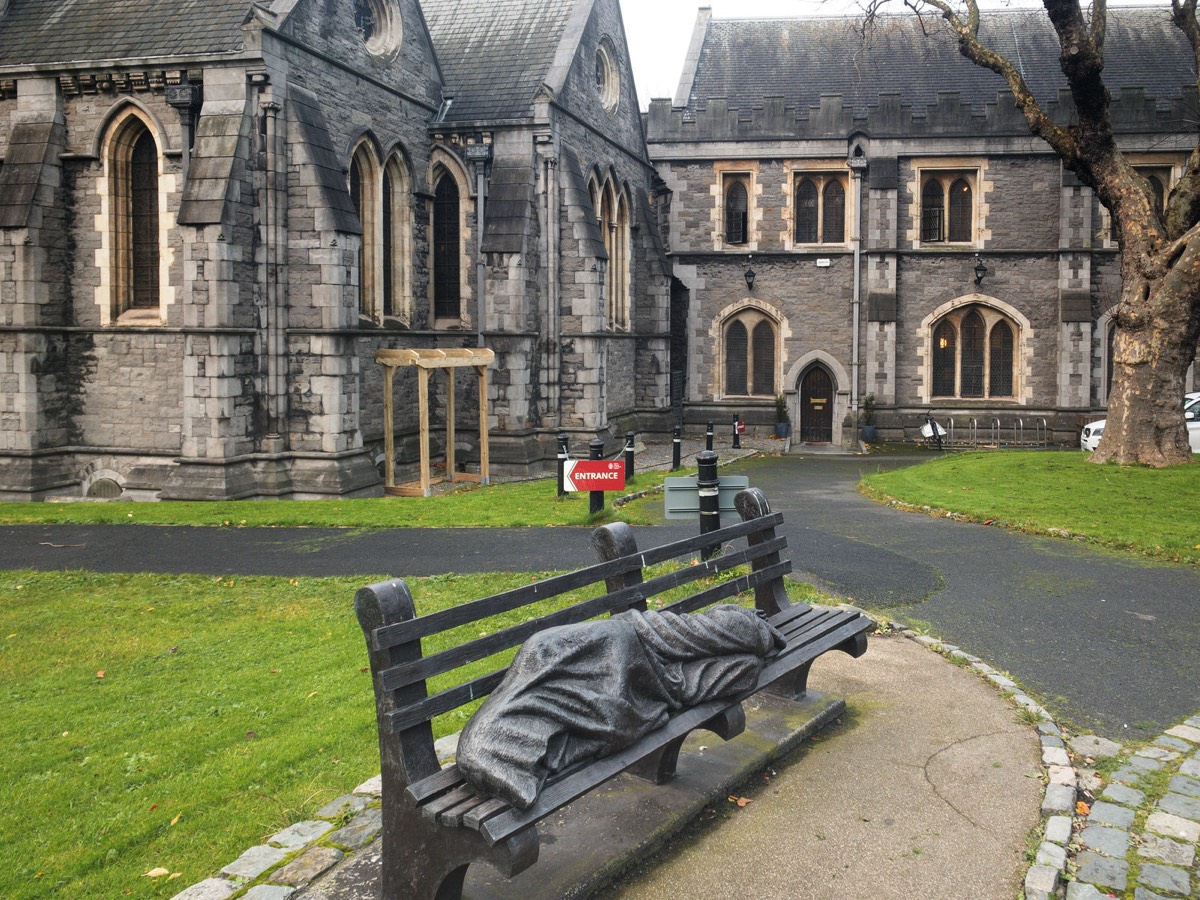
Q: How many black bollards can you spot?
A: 7